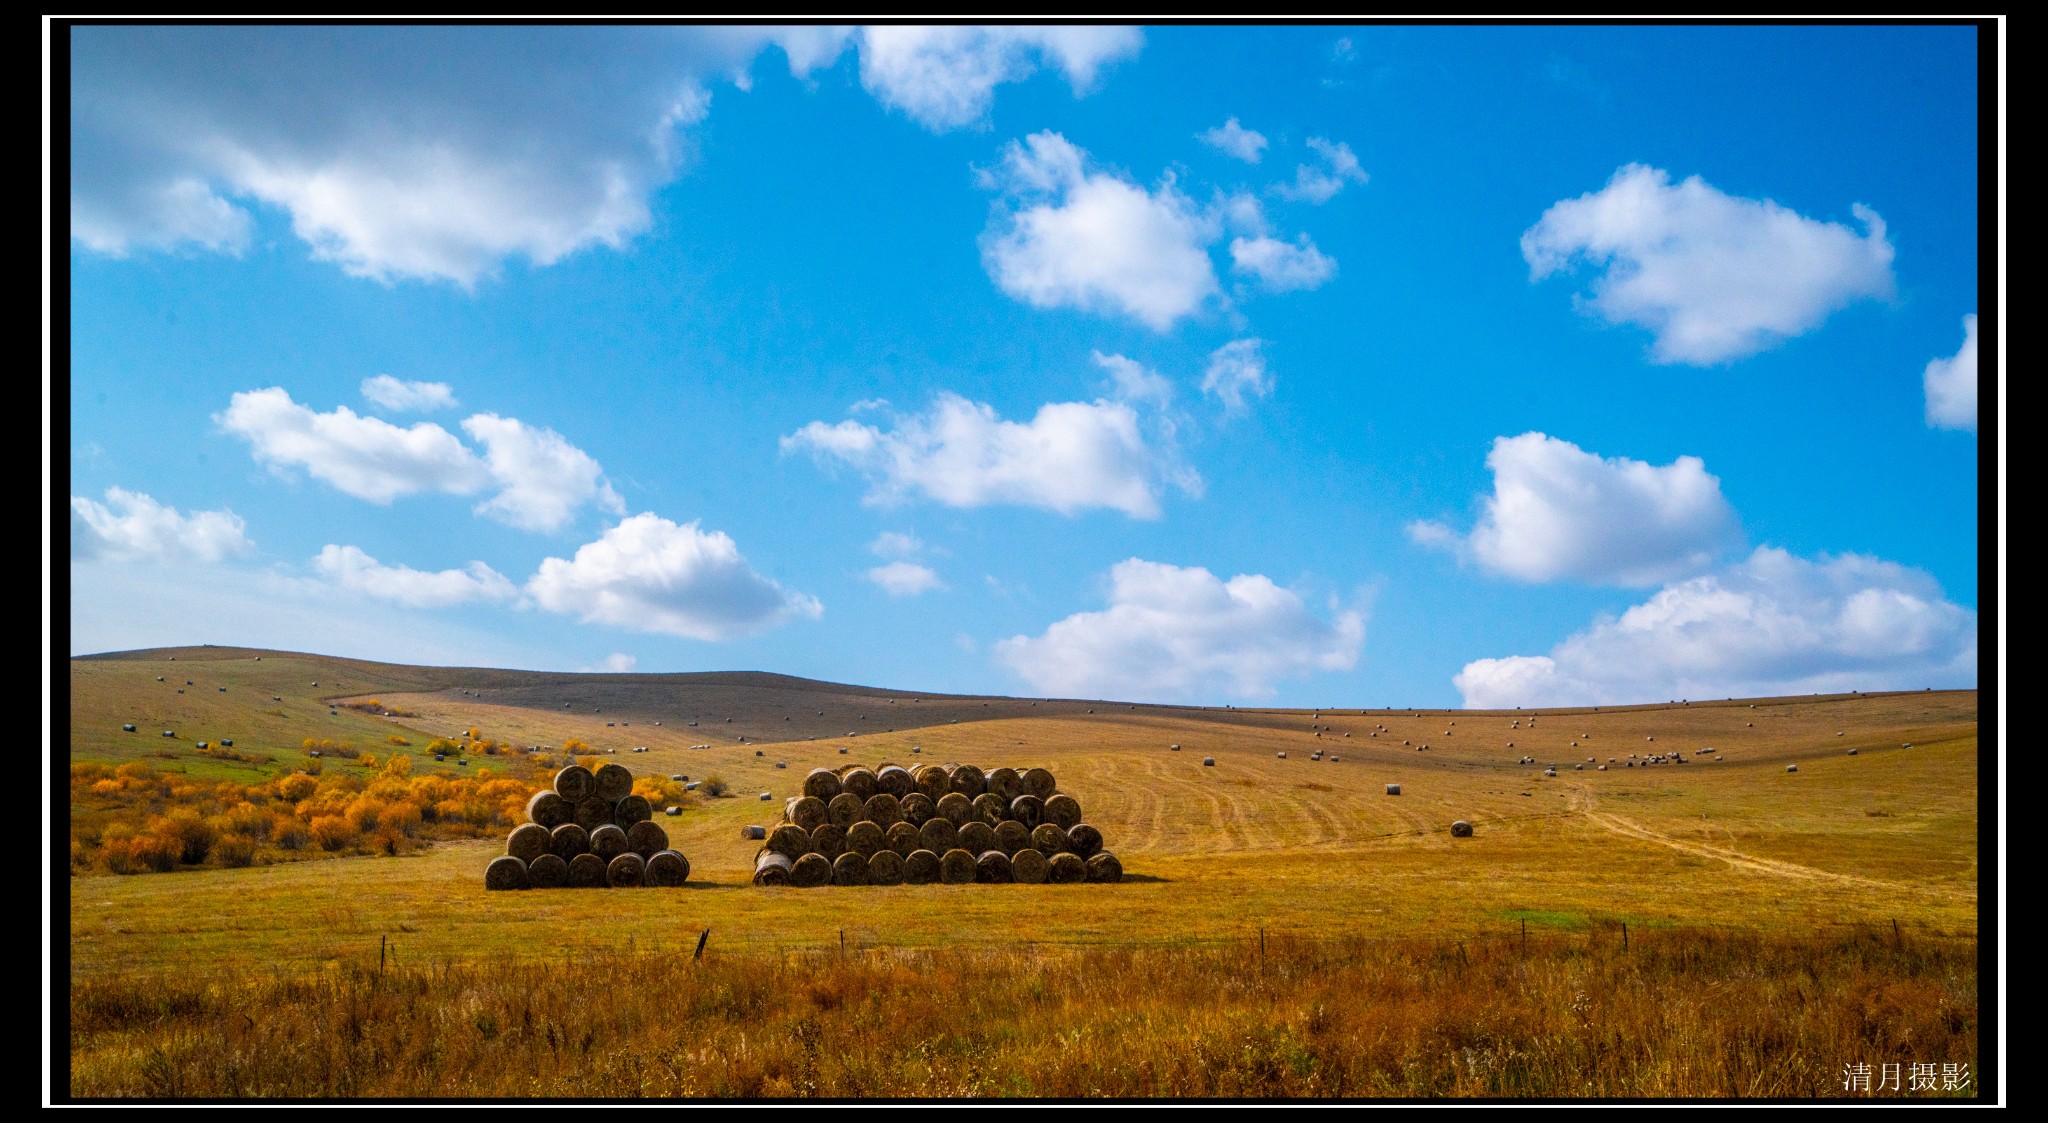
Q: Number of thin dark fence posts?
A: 7